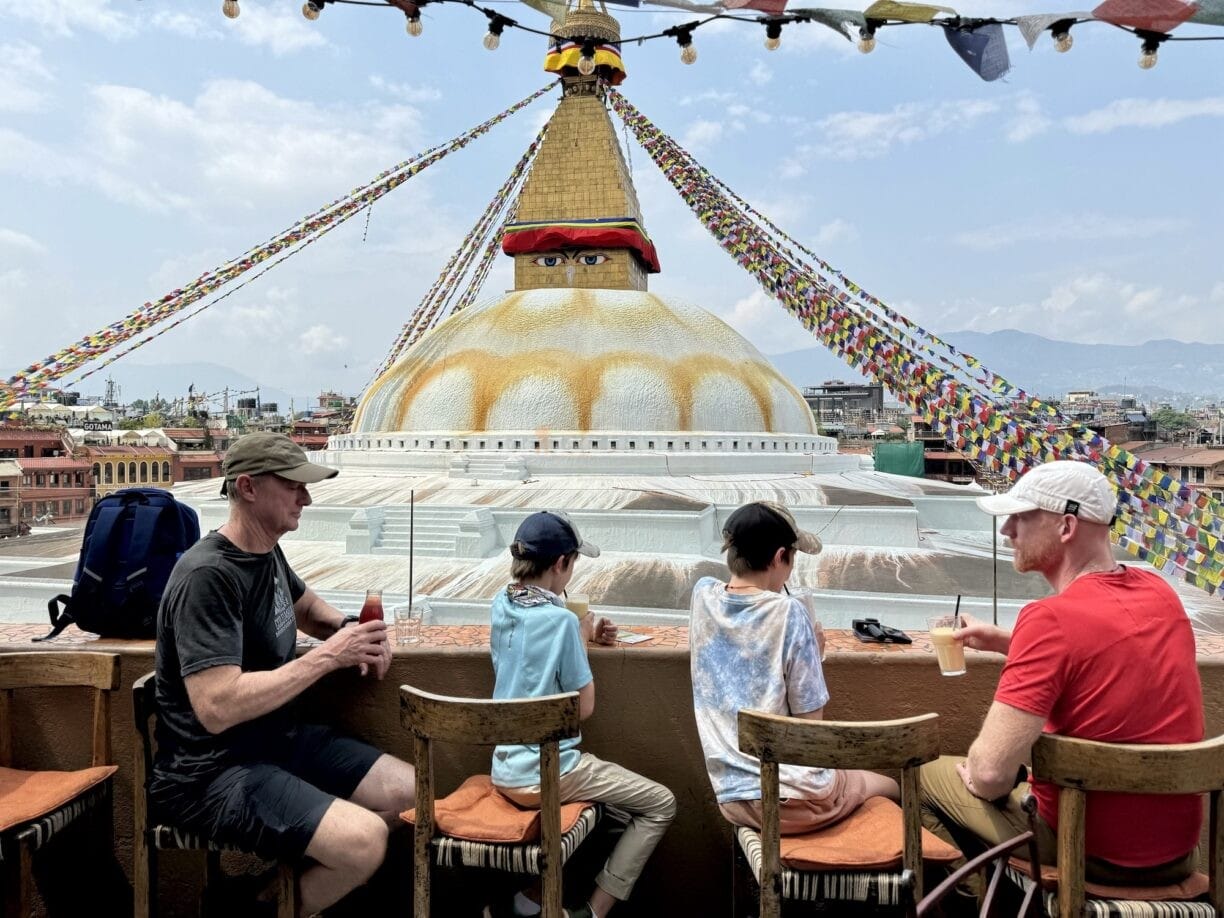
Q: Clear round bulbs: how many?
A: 10